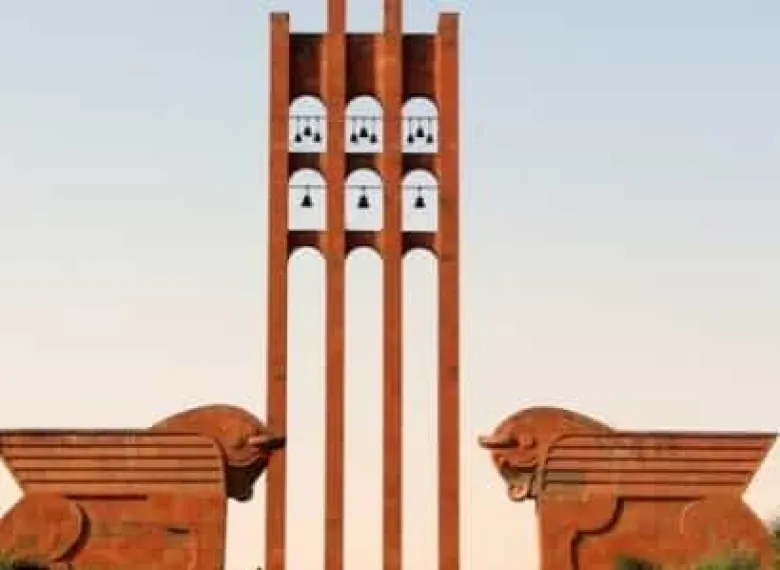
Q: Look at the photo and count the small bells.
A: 9